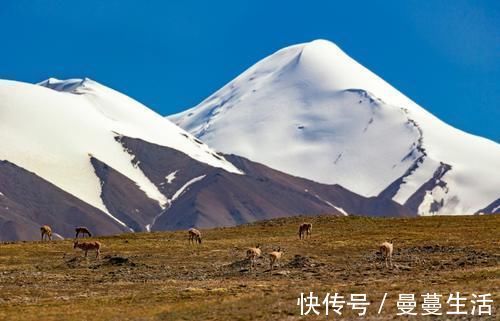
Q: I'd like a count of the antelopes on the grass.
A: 8